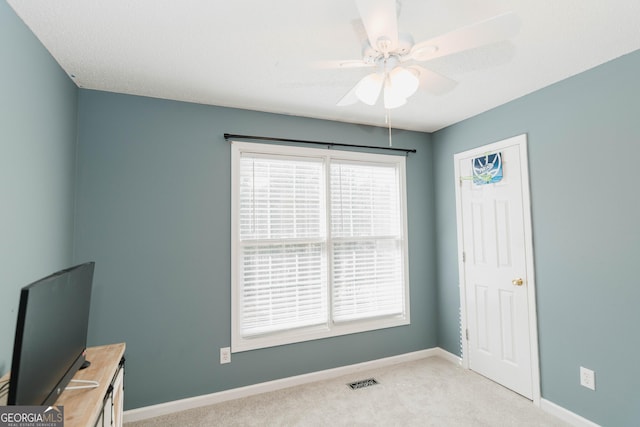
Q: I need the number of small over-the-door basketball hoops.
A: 1